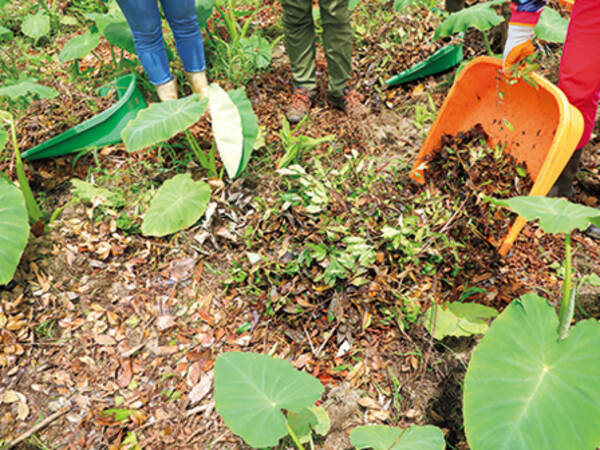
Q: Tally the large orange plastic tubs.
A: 1